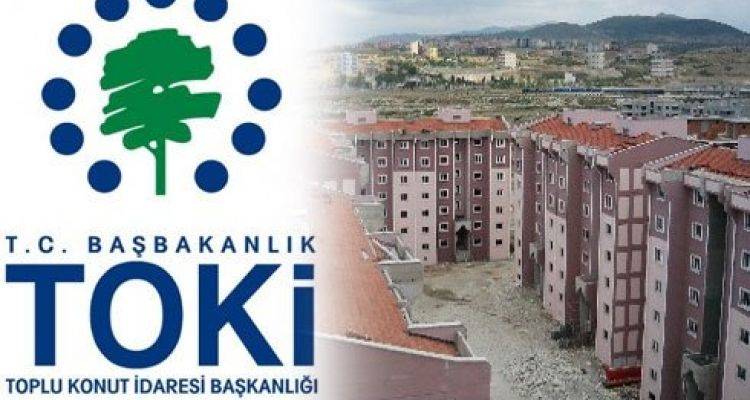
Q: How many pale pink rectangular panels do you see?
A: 14